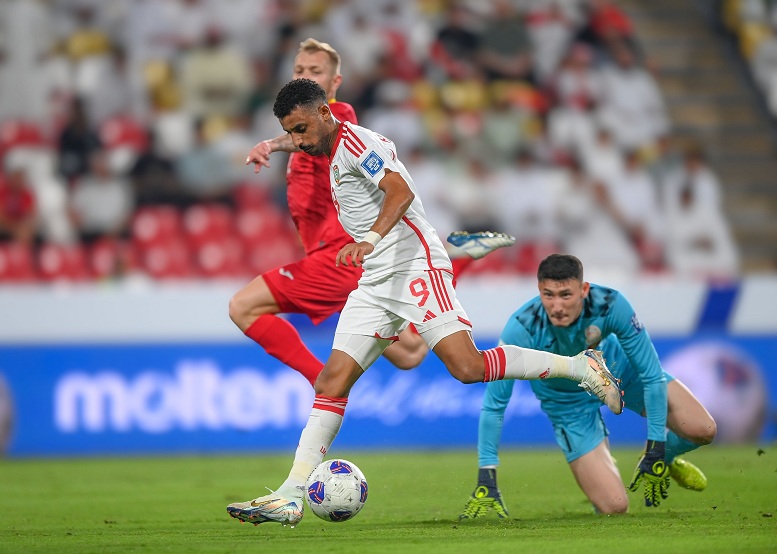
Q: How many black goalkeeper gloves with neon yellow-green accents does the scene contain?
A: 2